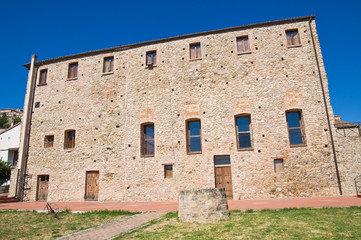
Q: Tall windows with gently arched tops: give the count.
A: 4